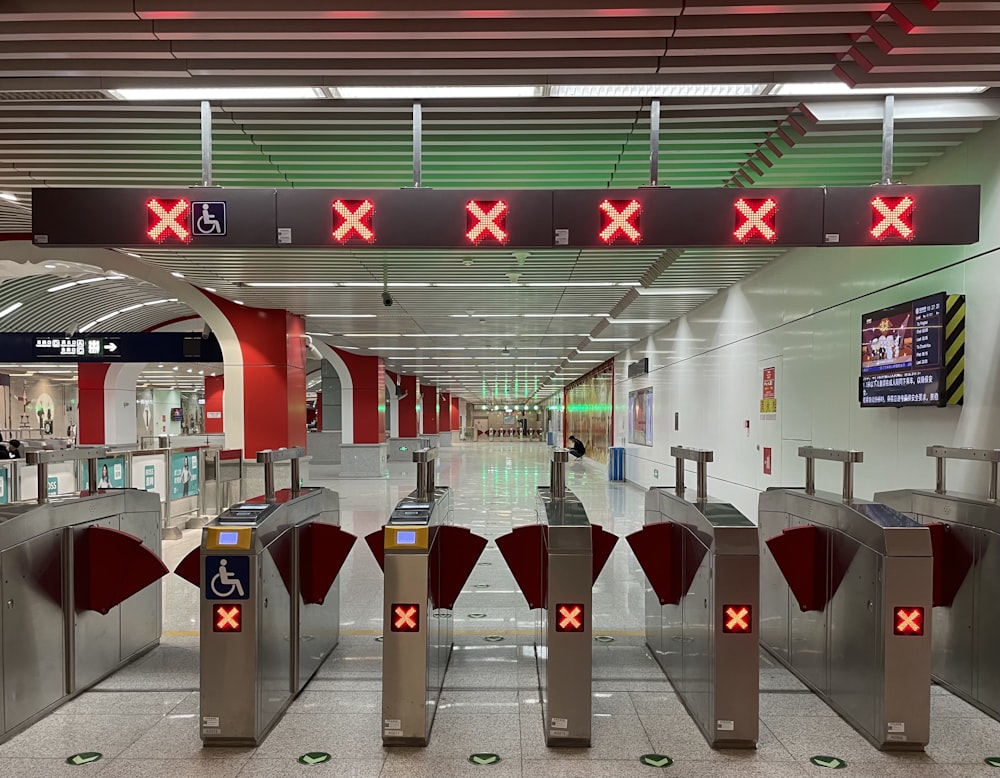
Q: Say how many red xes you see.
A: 11